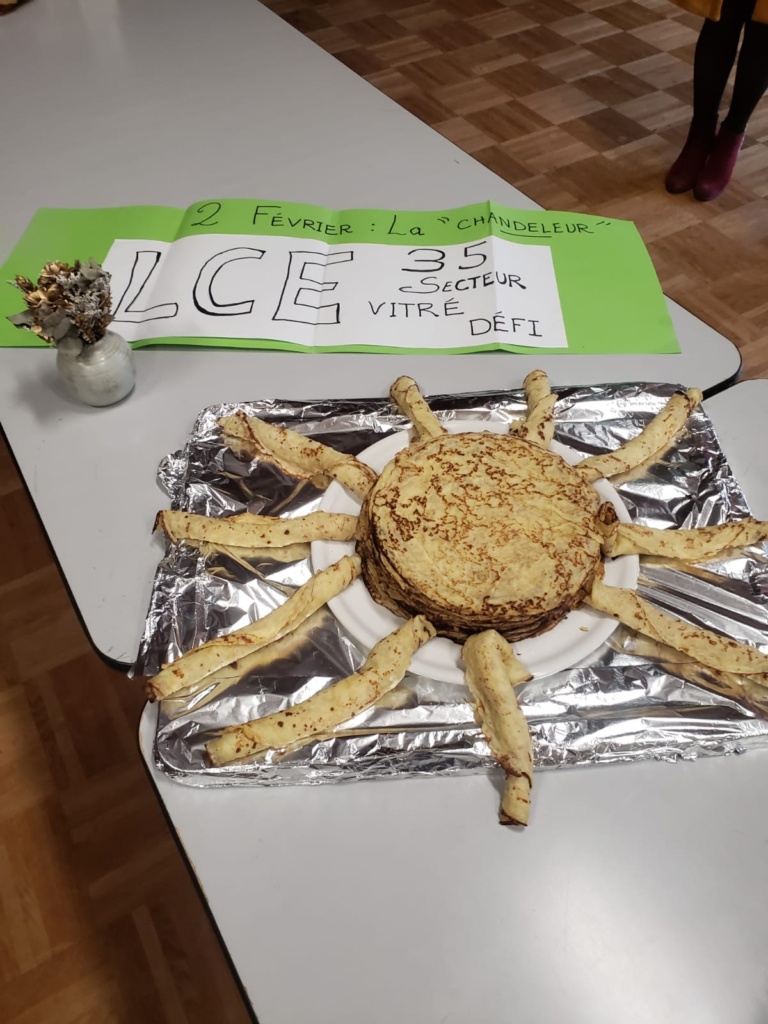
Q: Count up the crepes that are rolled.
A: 10